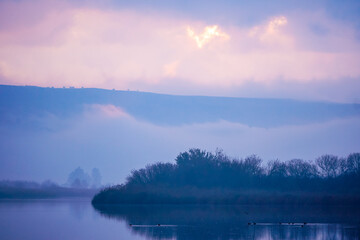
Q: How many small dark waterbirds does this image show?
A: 9